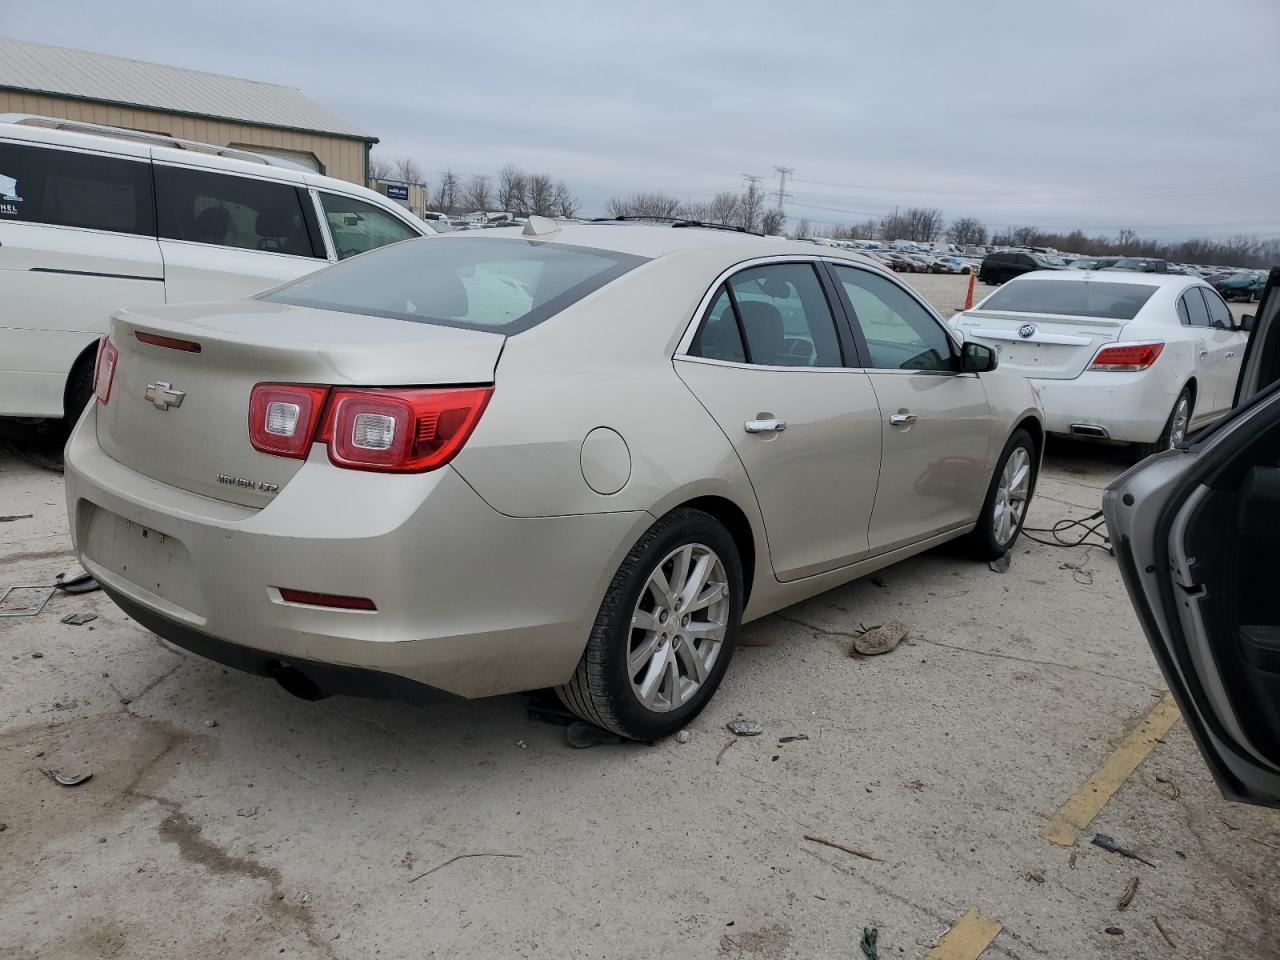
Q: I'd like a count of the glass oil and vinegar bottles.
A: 0